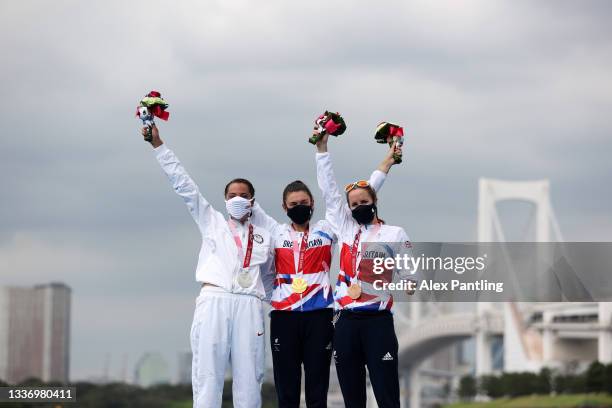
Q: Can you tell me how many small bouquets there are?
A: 3